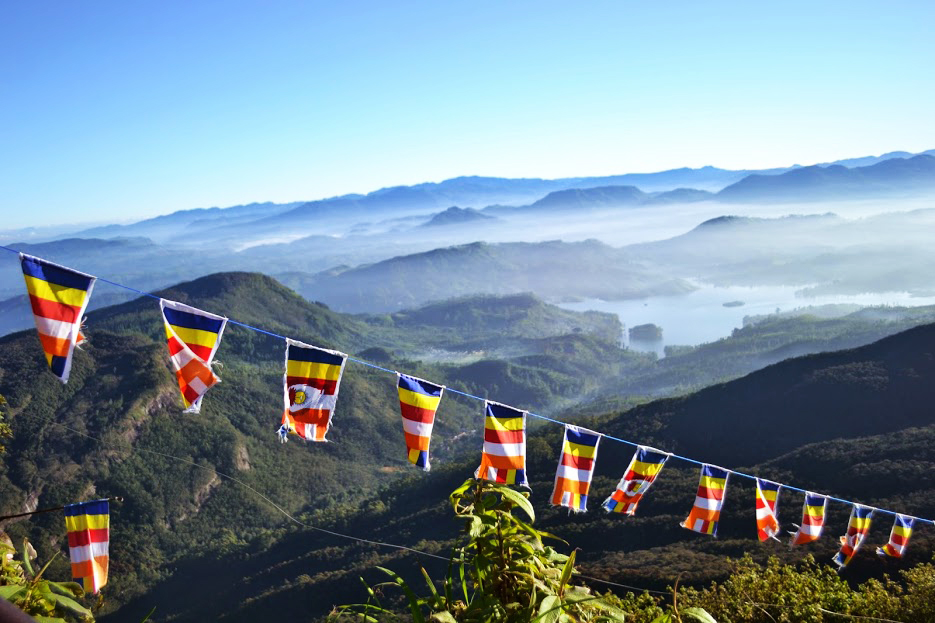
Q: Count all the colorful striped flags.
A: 13